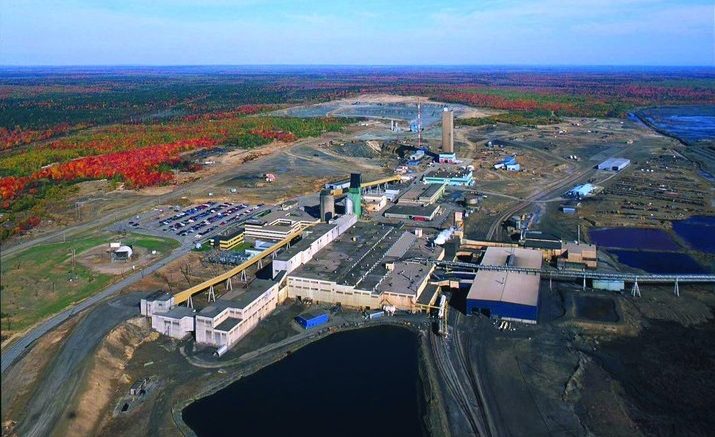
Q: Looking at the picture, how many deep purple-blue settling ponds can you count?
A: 3